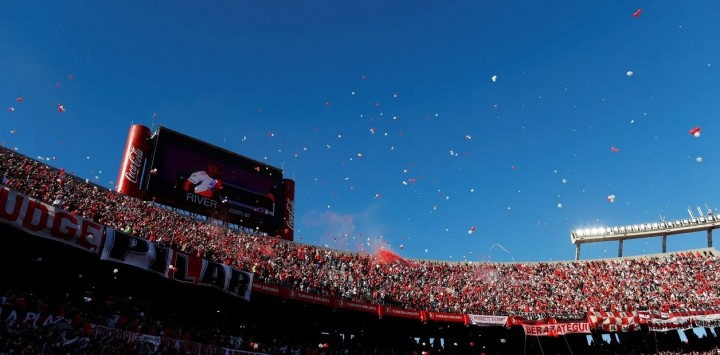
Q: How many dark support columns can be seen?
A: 4